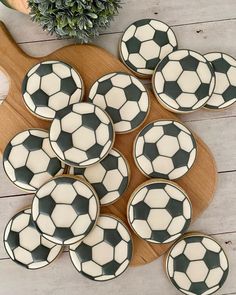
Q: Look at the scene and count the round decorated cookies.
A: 14